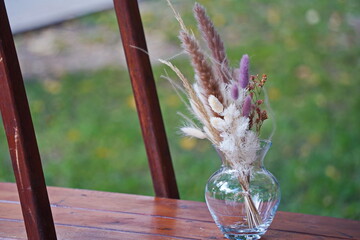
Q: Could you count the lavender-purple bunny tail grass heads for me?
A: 3